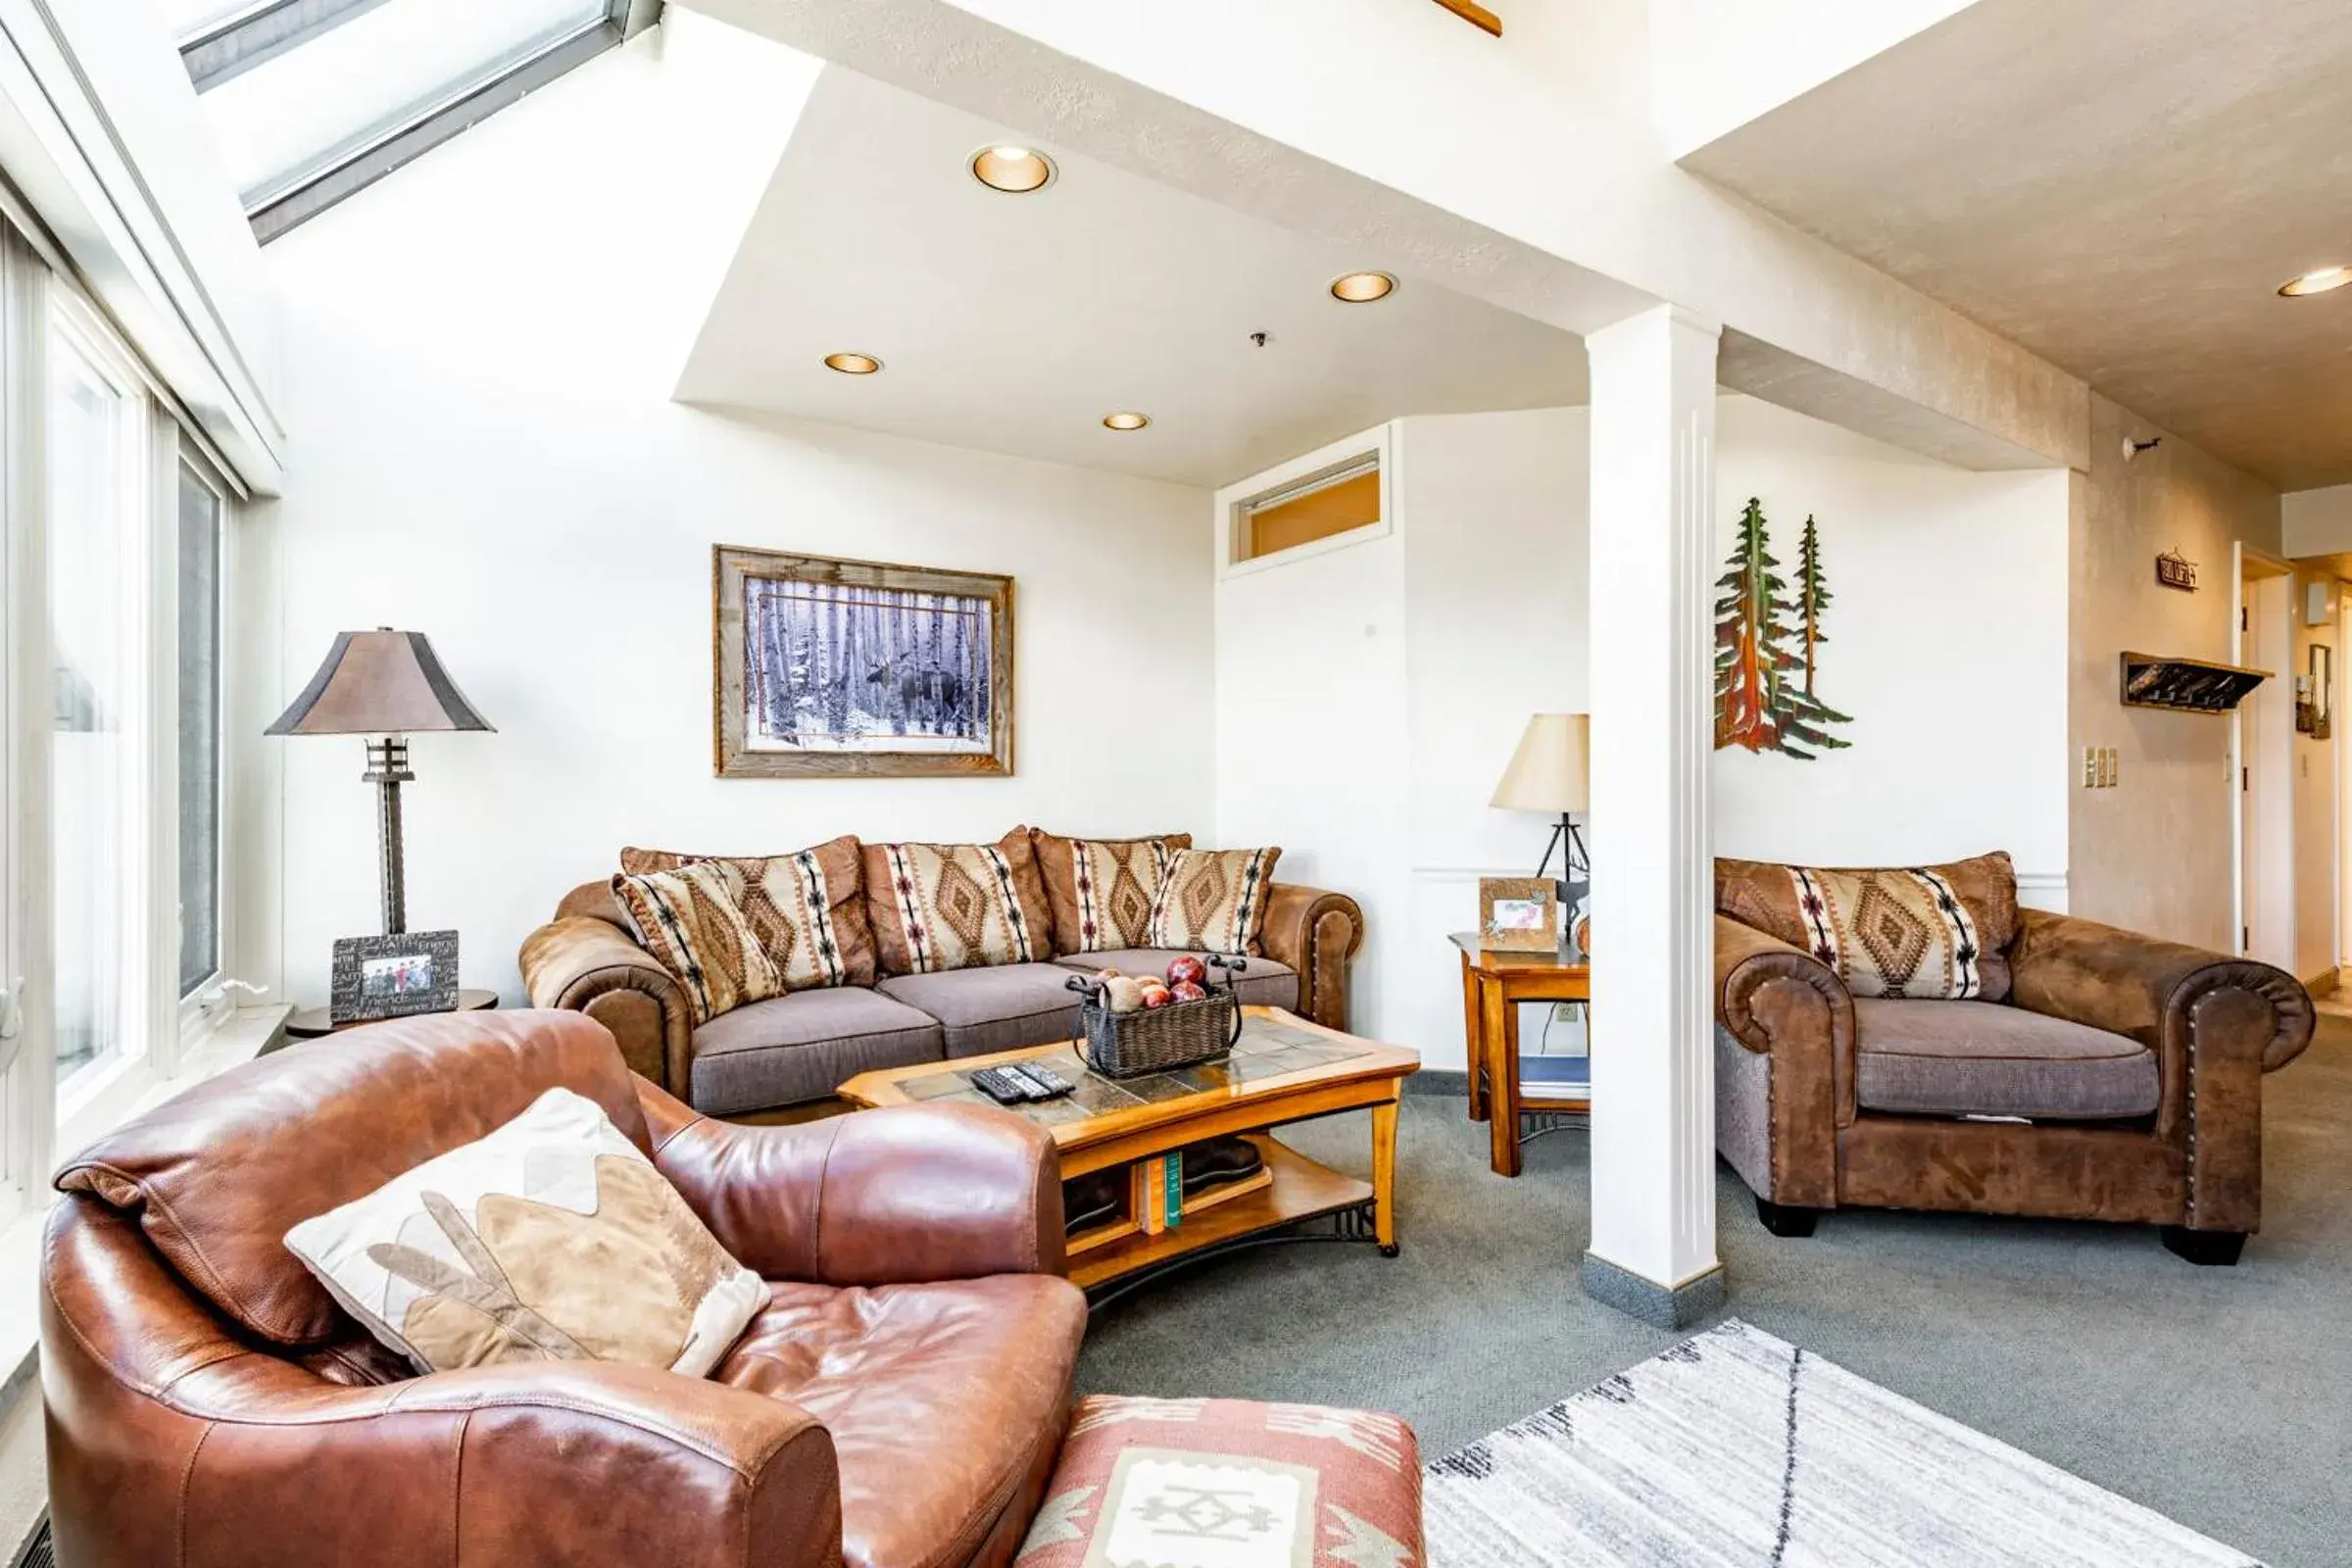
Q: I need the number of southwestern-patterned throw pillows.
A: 6